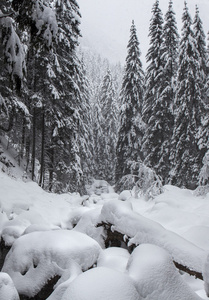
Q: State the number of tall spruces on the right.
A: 5